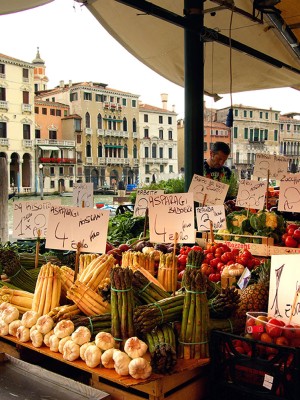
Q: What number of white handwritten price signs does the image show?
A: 11